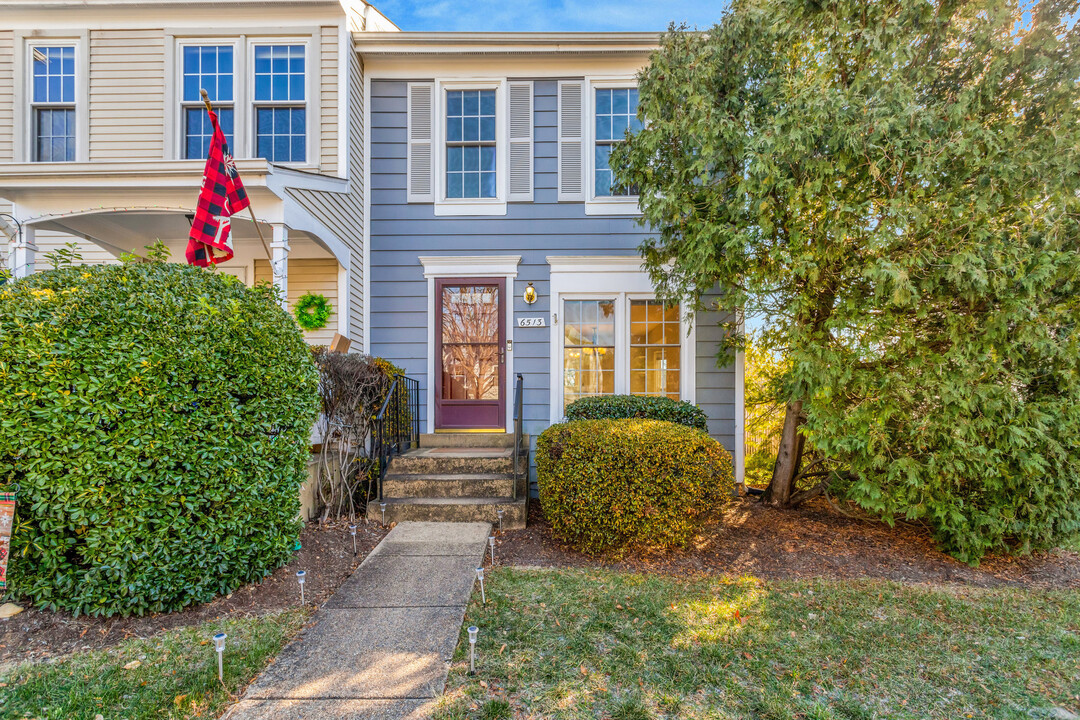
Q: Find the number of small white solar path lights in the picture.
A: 8